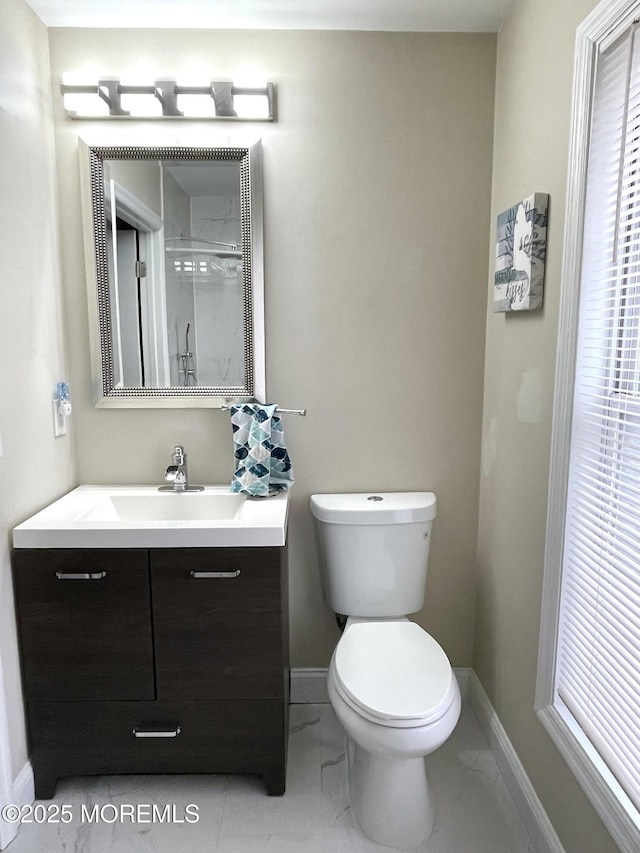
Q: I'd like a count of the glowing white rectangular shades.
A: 4